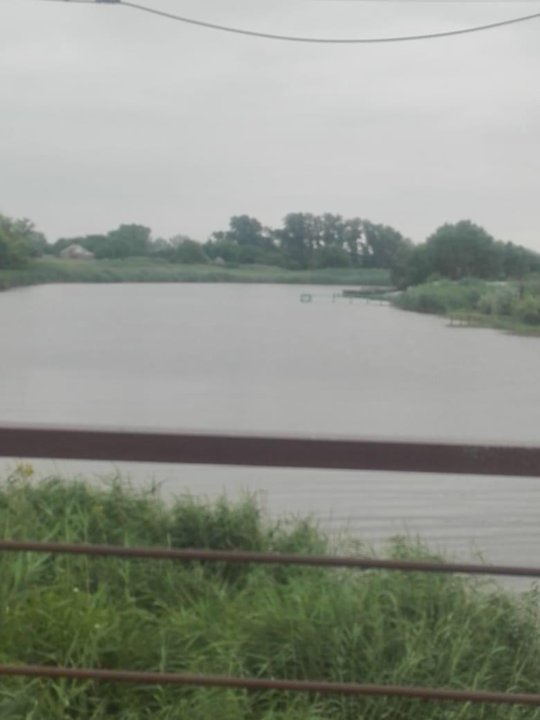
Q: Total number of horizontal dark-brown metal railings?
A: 3